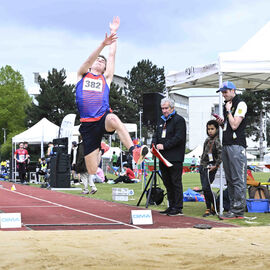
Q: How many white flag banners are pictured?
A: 1